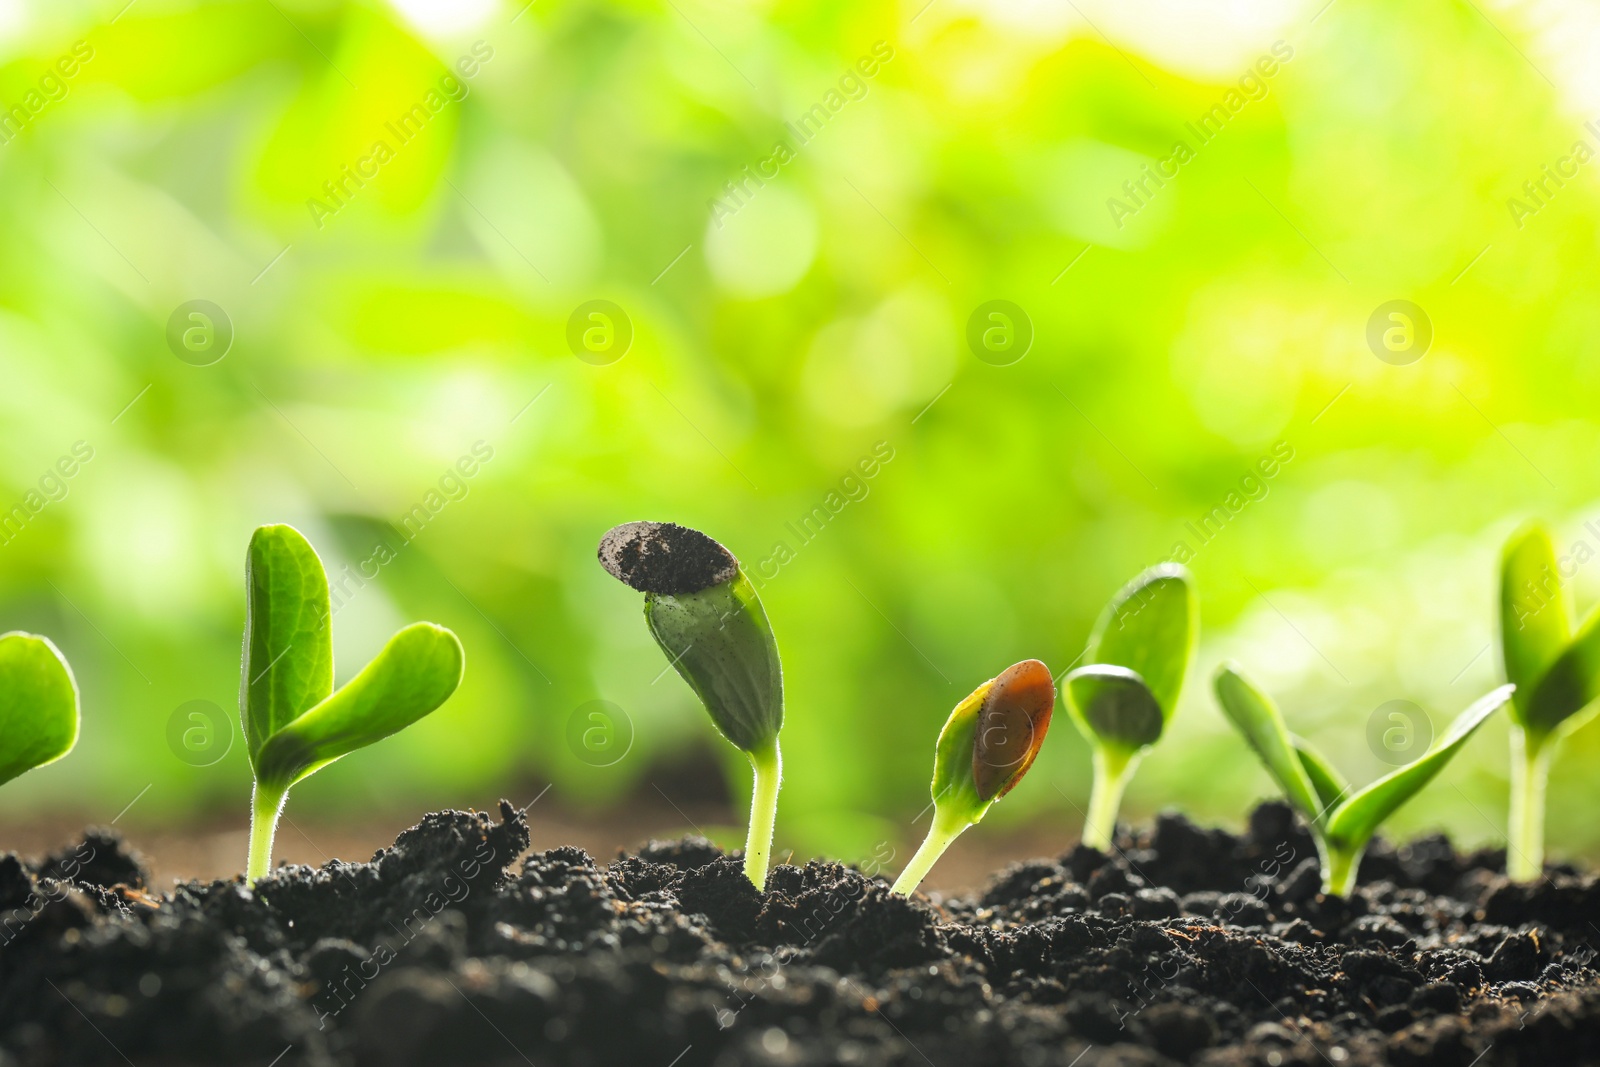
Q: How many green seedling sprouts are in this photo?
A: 7